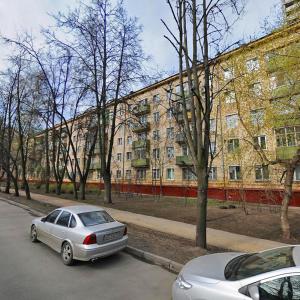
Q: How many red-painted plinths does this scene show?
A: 1